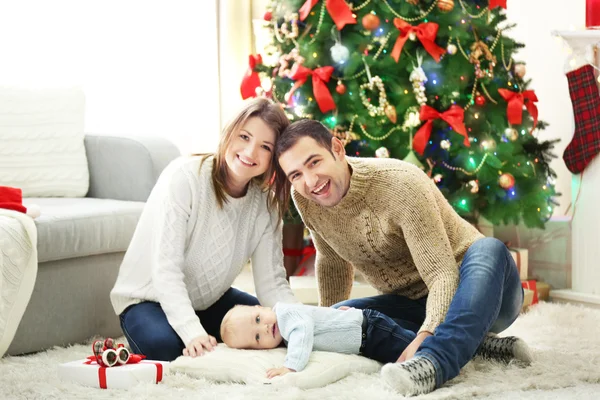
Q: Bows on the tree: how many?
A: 7